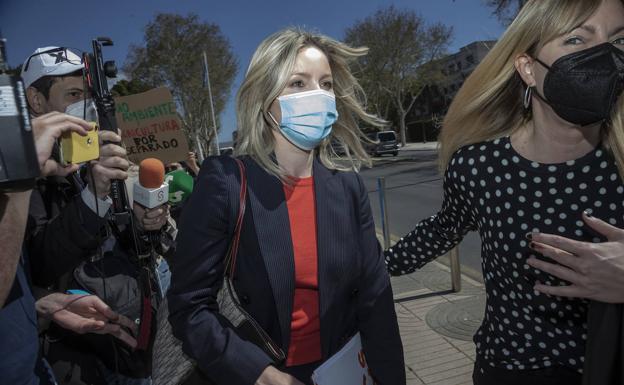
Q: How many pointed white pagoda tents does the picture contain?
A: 0